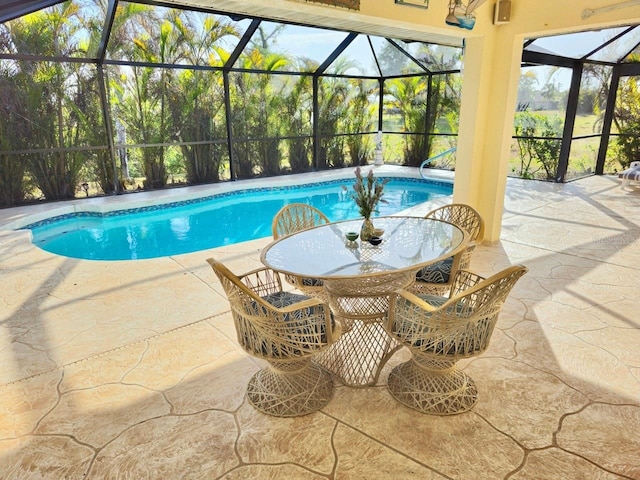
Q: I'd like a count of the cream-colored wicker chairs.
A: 4